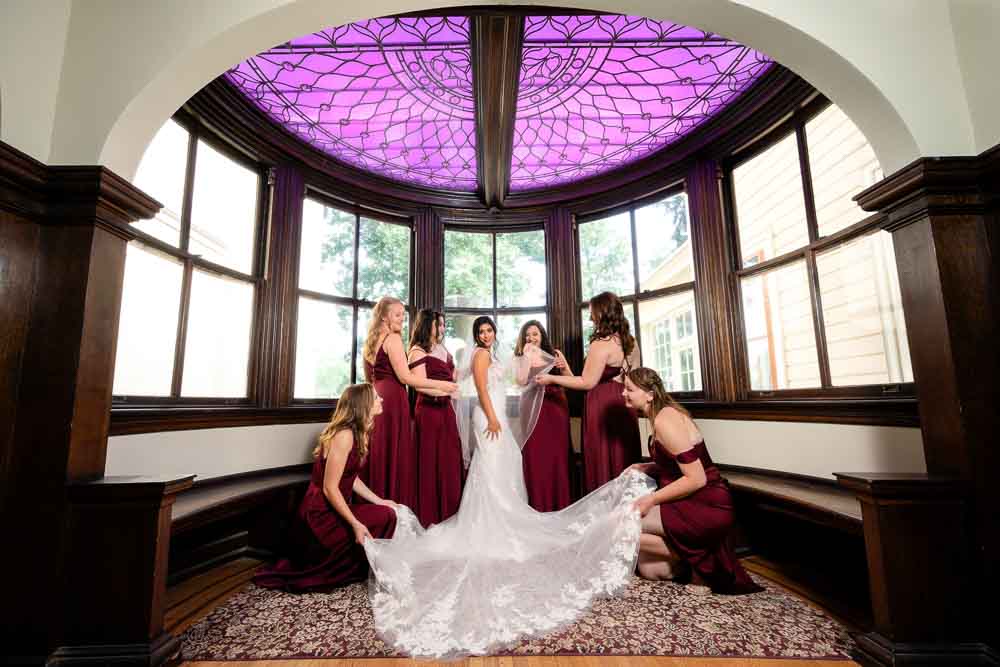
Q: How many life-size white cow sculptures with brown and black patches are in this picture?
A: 0